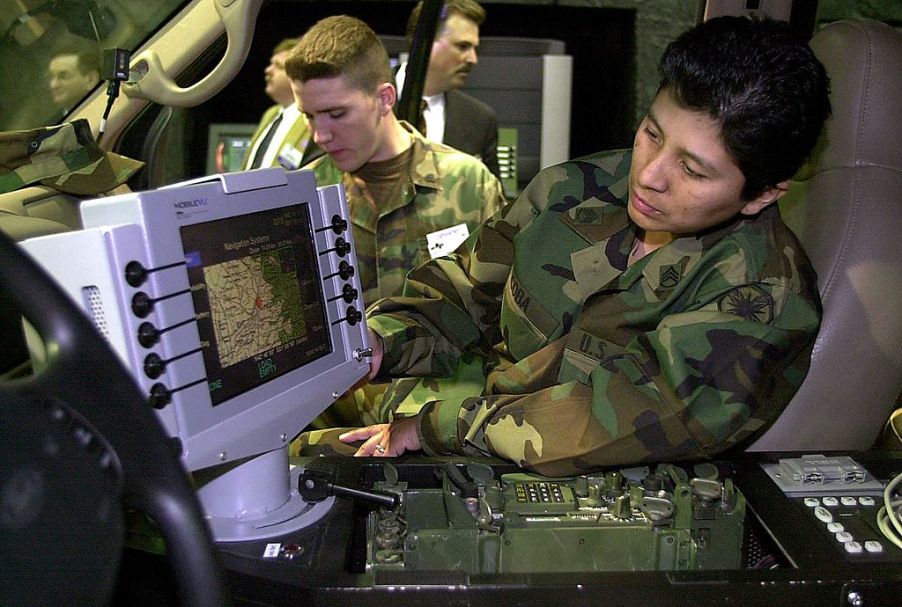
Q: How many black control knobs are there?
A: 10